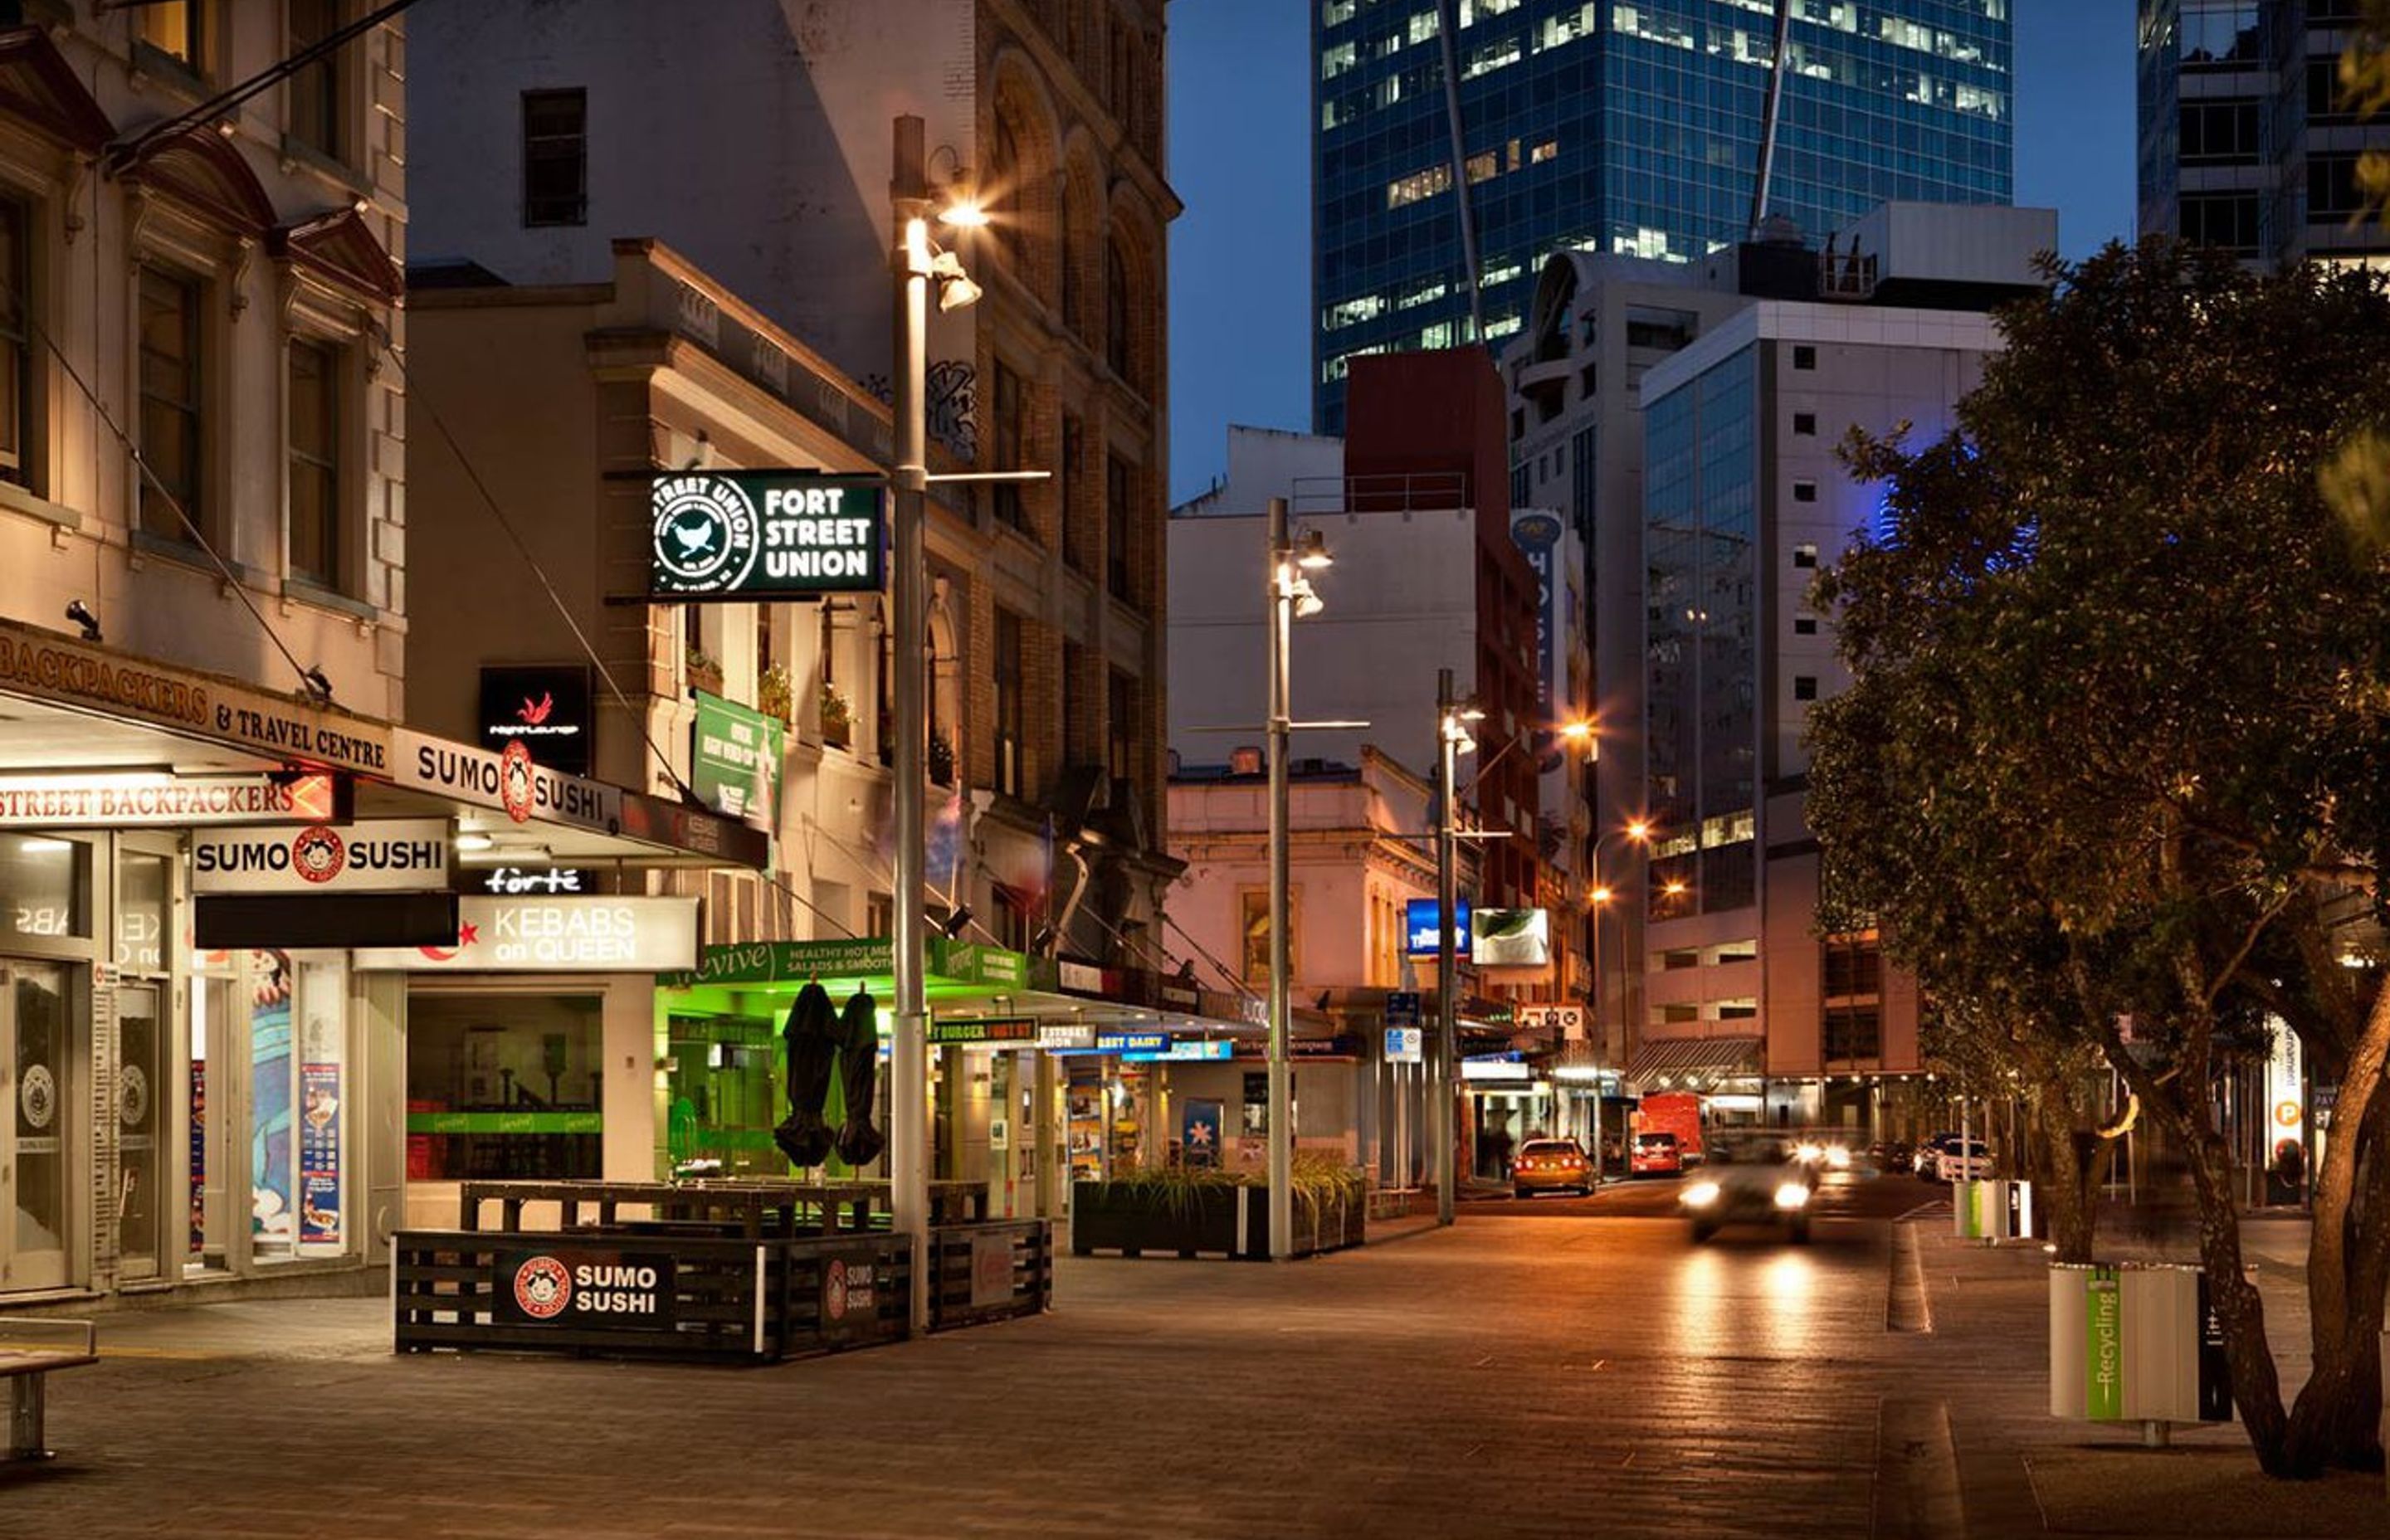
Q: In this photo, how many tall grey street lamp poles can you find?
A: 3